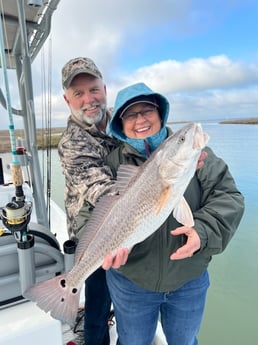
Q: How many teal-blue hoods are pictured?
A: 1